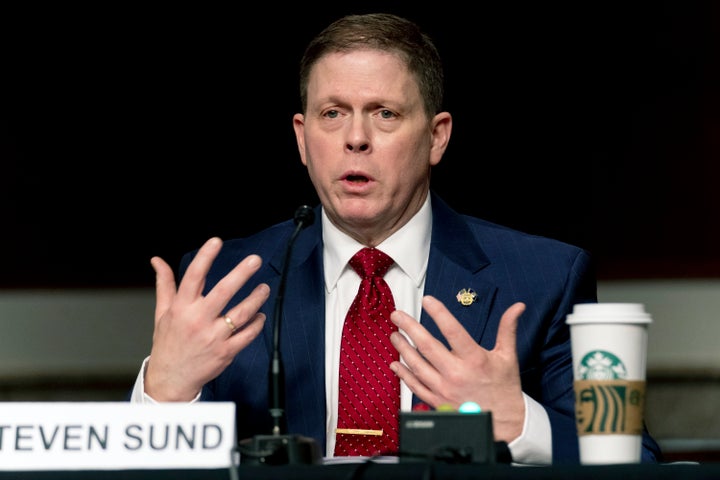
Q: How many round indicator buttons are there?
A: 3